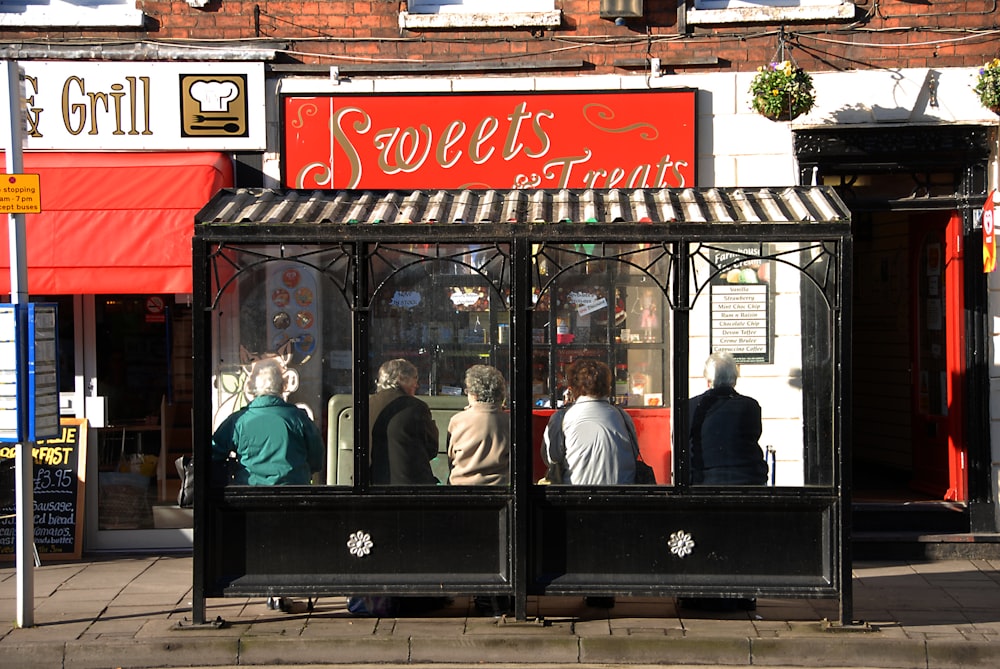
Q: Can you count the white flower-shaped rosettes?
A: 2